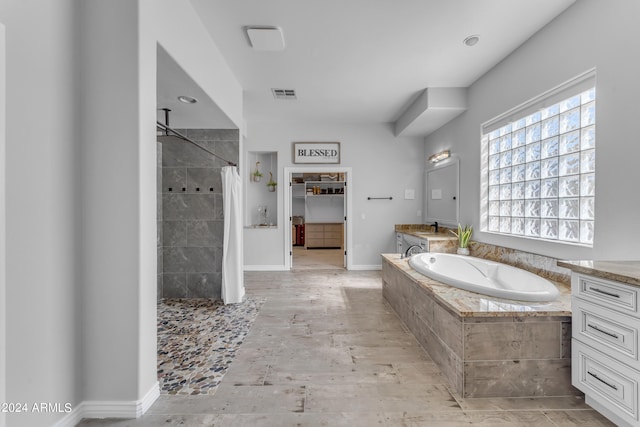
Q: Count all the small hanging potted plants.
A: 2